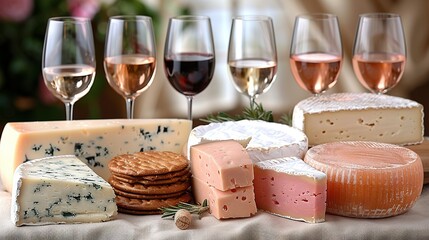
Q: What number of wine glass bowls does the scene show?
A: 6